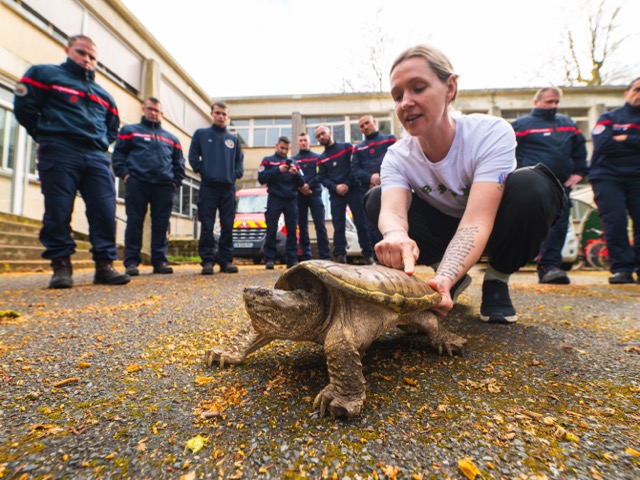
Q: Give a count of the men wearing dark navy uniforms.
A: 9